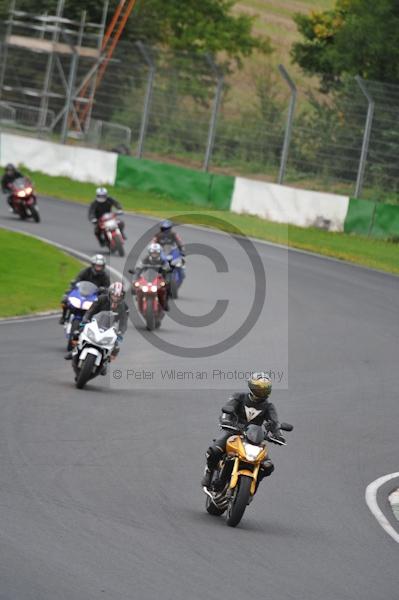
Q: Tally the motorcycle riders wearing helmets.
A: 7